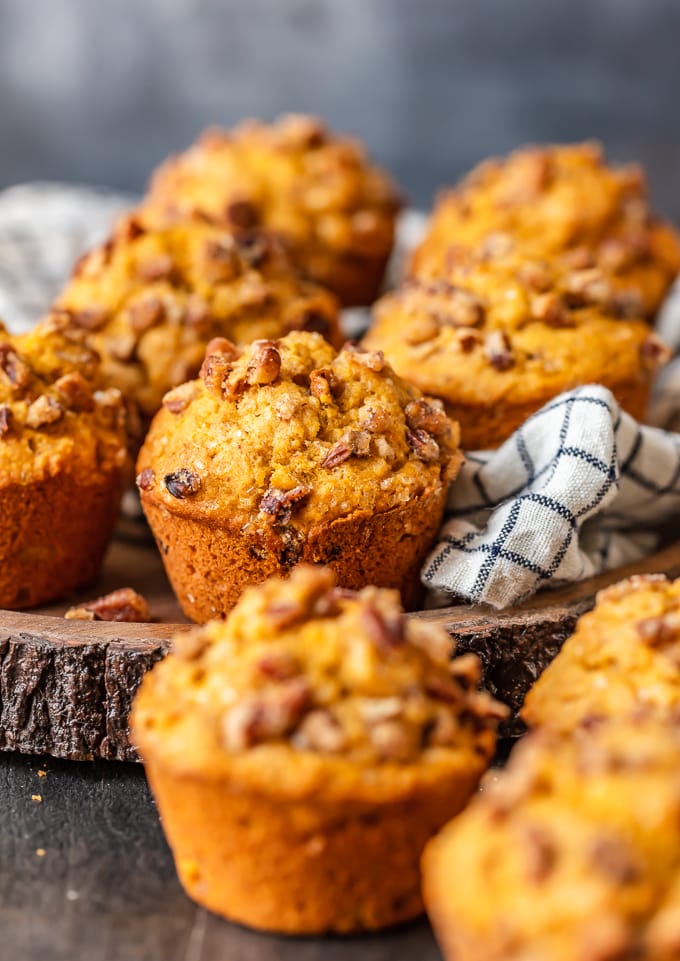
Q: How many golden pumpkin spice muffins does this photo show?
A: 9